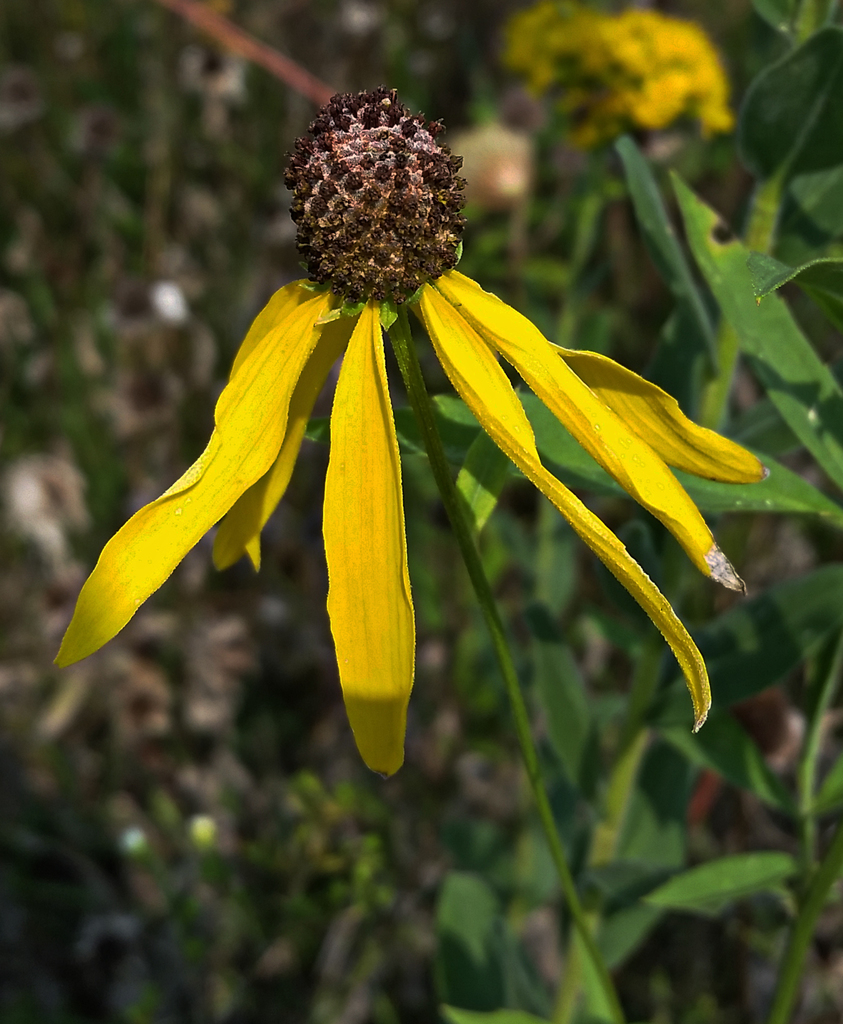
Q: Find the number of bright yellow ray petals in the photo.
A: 7